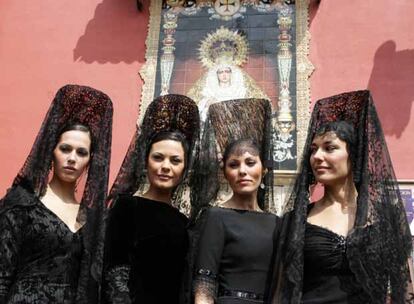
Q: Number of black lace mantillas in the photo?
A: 4